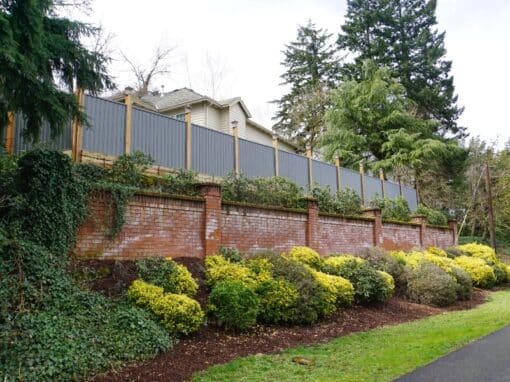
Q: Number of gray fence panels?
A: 11